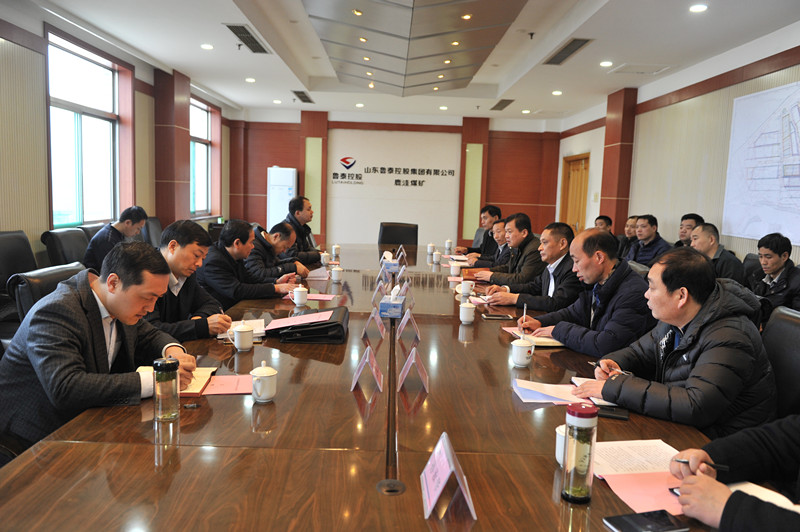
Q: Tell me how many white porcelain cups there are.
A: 14